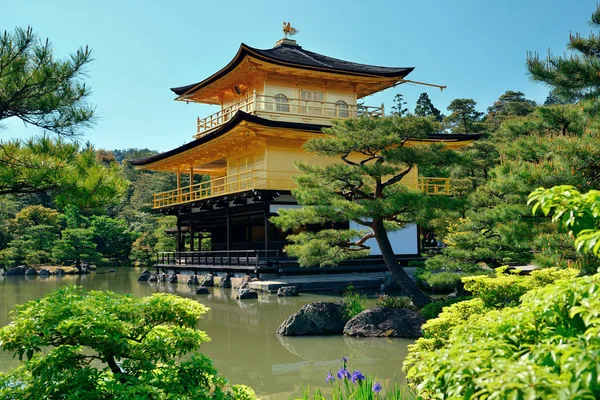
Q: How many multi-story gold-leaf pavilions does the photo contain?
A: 1